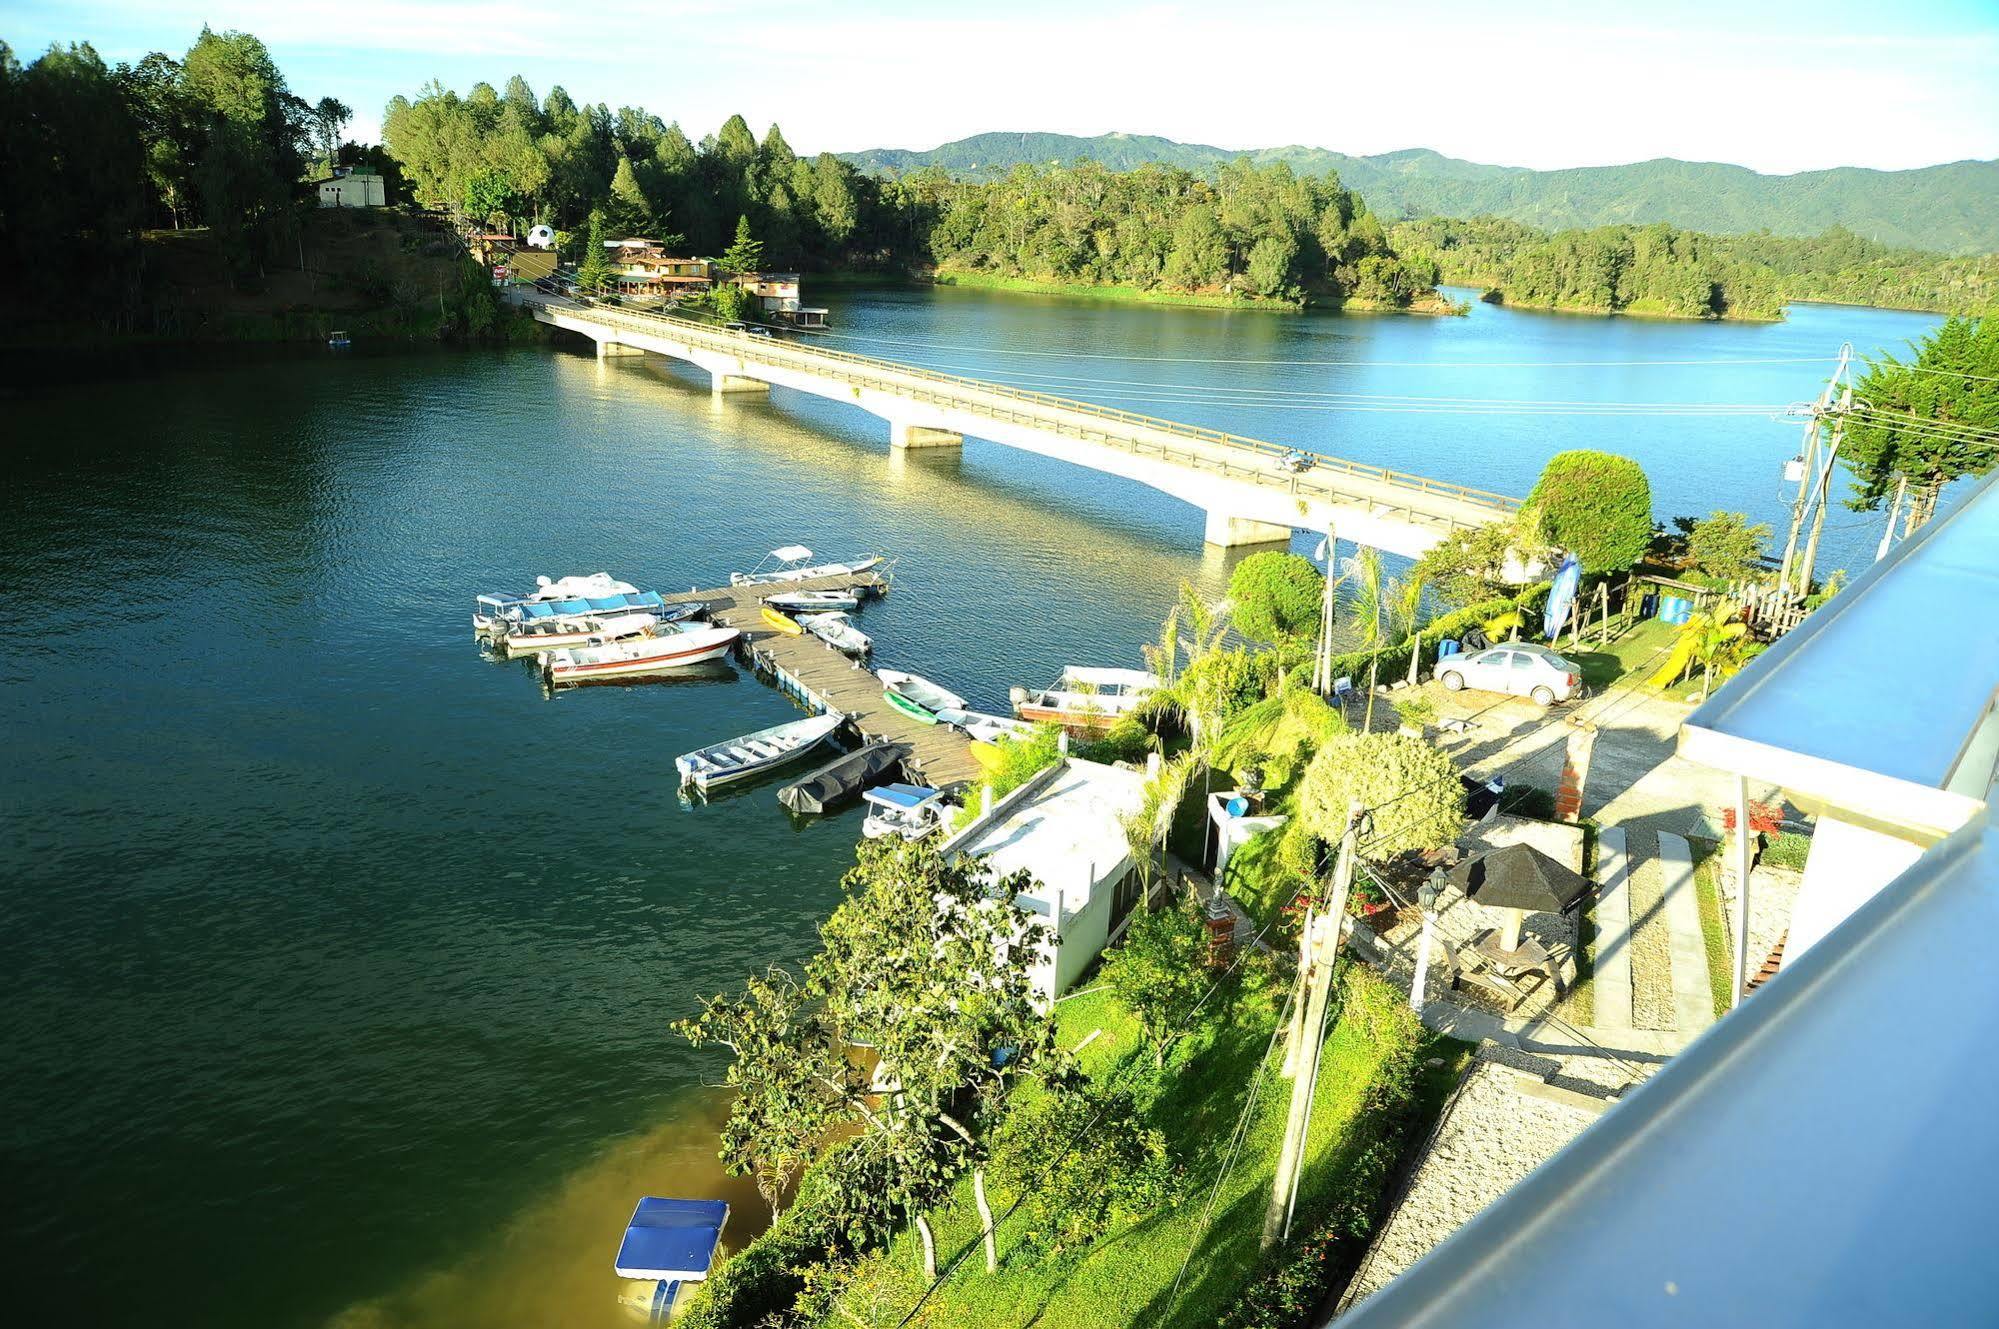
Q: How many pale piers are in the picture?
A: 4